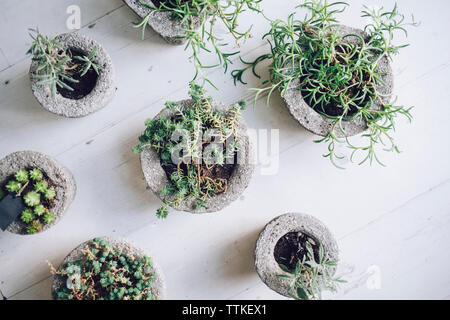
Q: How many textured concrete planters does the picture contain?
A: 7